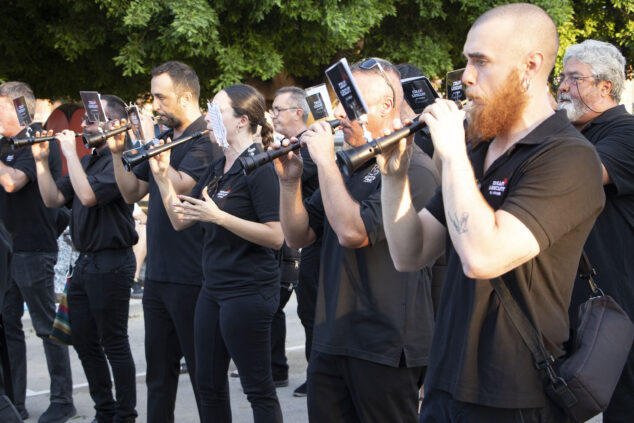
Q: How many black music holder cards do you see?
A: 7